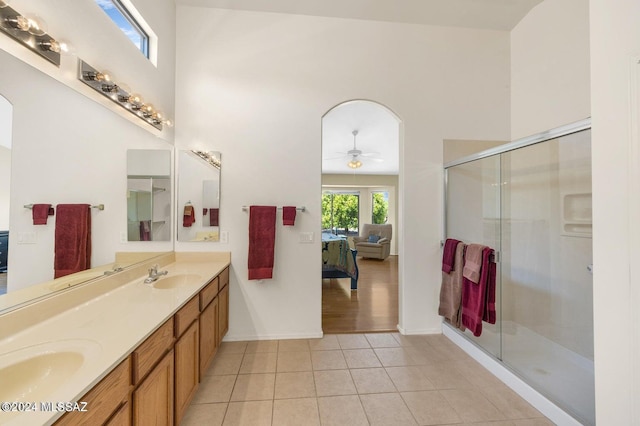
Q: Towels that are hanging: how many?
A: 6